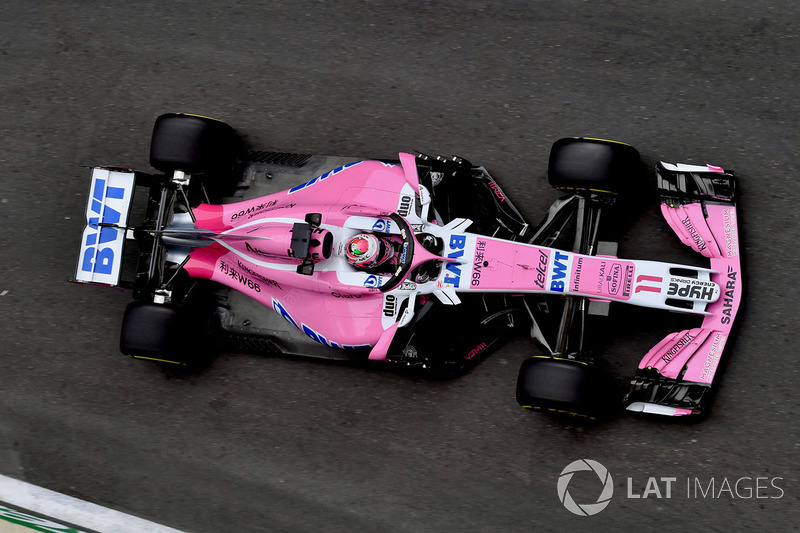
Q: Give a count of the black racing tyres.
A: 4